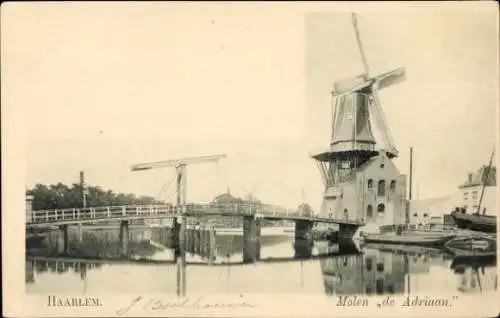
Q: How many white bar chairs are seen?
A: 0